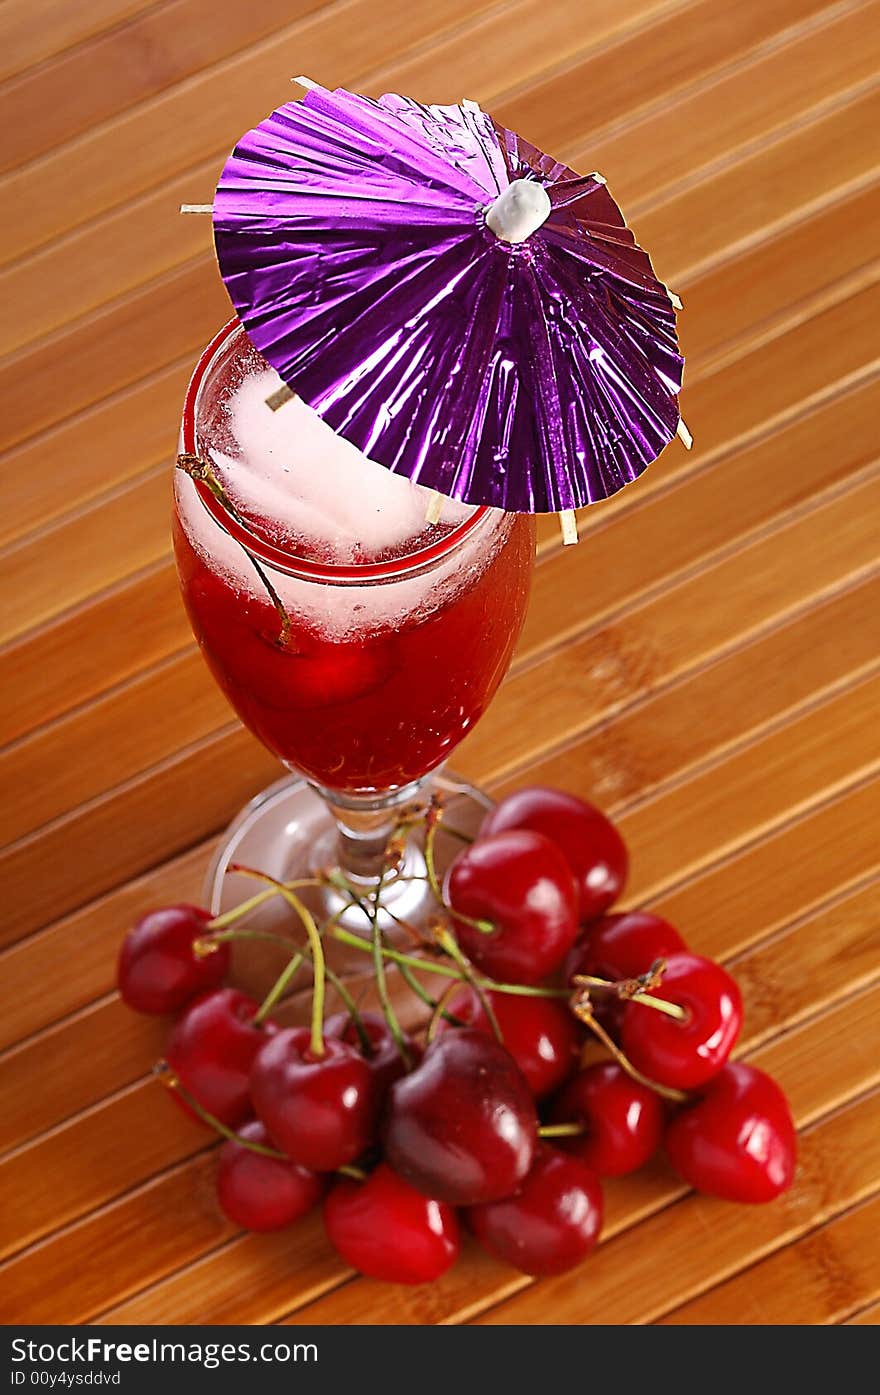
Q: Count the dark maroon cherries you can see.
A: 1